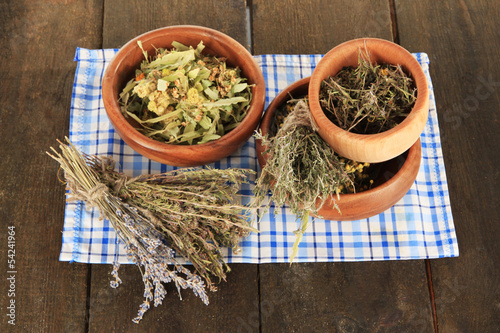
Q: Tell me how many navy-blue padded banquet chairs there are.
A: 0